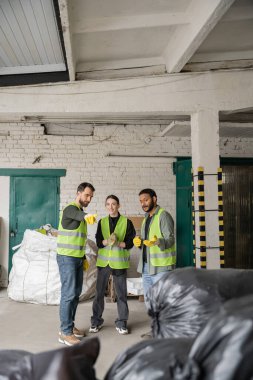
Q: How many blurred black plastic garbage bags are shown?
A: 4